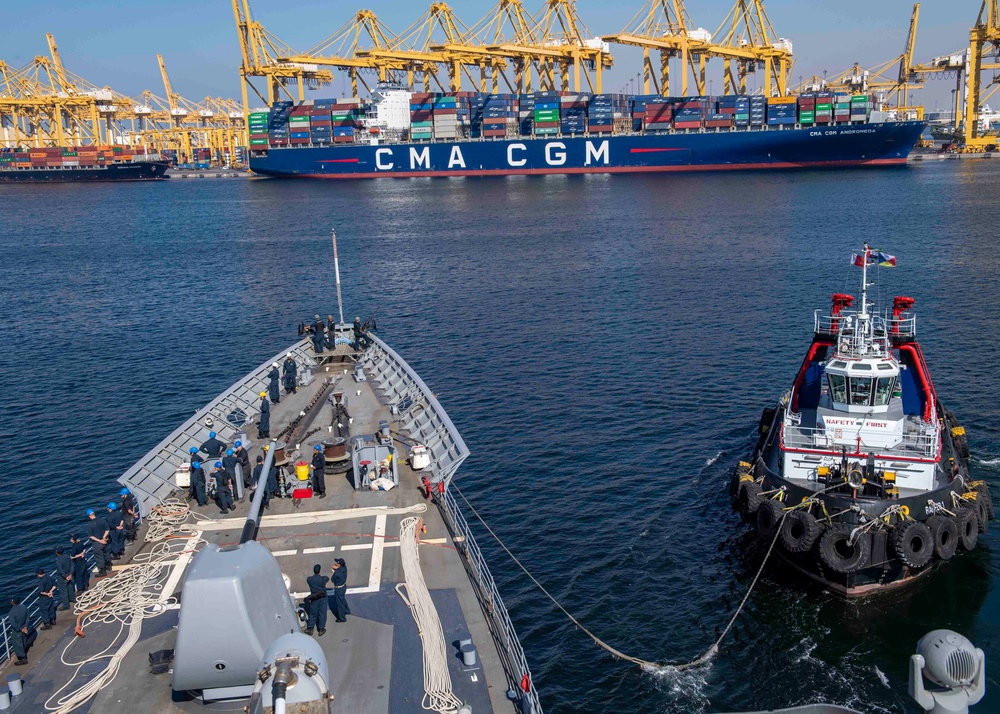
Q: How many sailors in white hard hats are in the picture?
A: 2